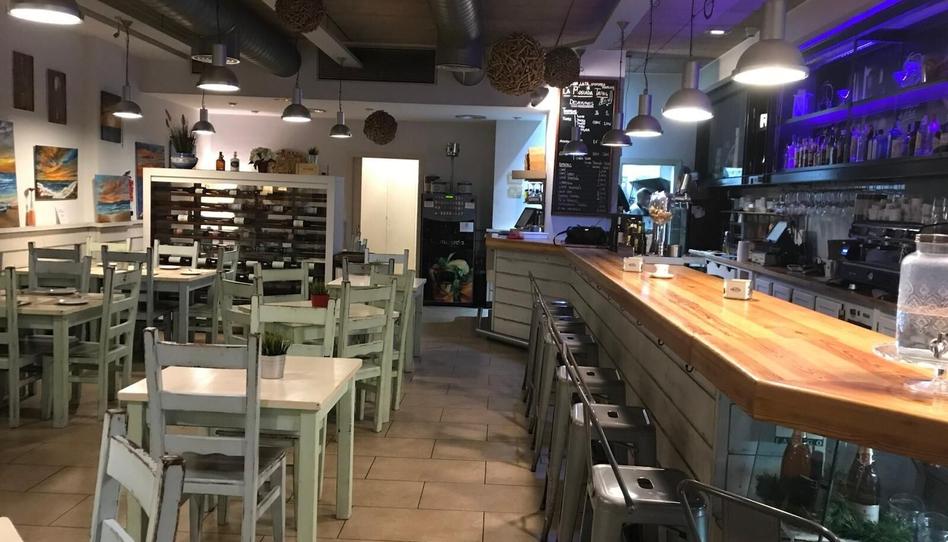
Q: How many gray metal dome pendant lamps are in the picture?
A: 11